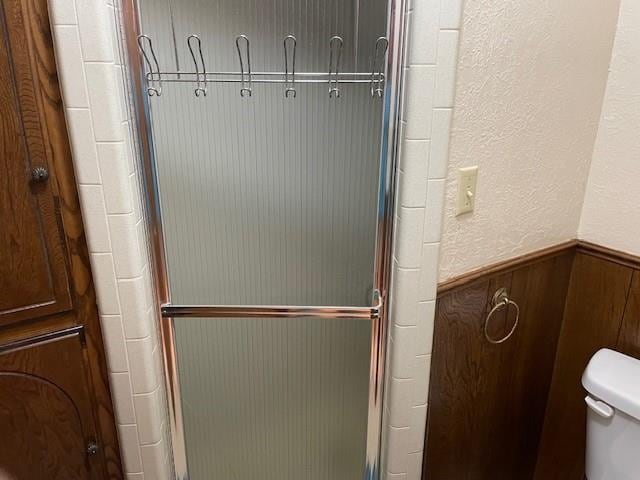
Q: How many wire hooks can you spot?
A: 6